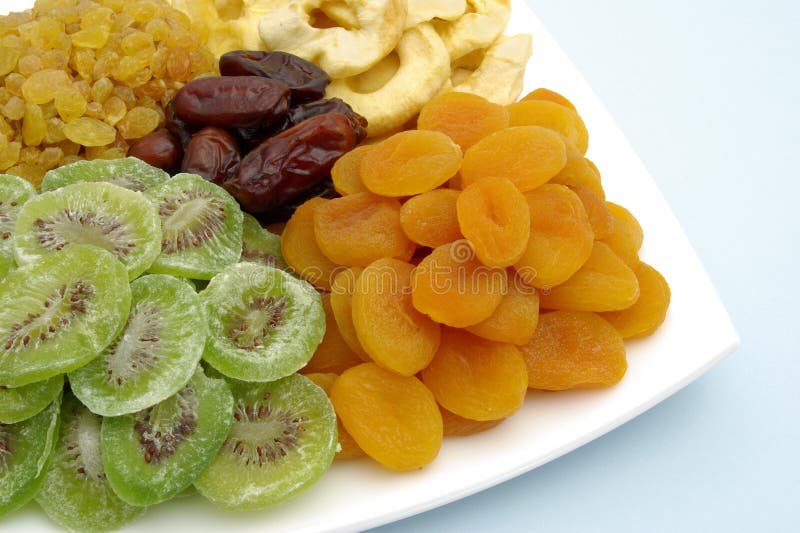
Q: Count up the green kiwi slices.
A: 13